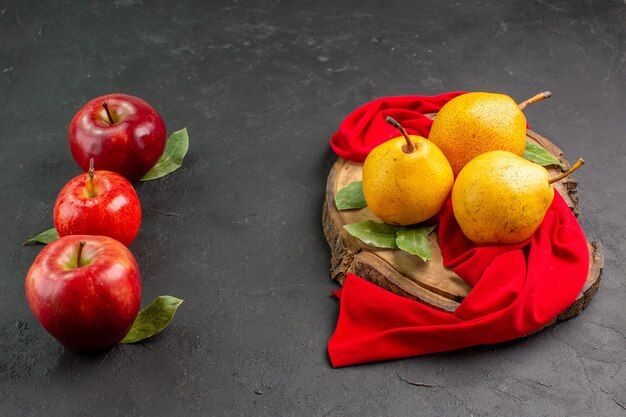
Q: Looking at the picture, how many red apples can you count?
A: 3